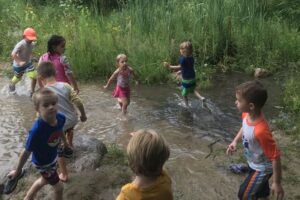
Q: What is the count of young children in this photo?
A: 8